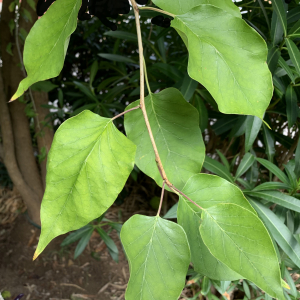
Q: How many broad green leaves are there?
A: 8